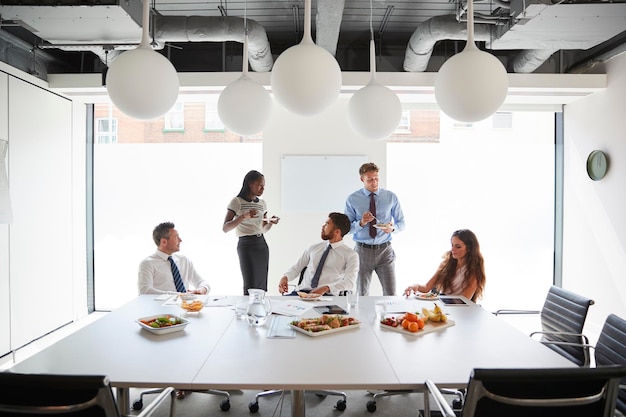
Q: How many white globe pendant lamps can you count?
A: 5